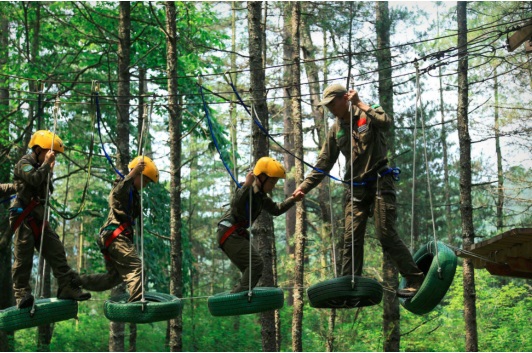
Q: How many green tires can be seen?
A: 5